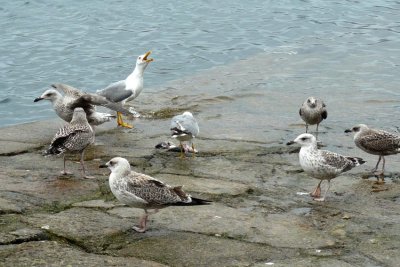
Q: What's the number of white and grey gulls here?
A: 2